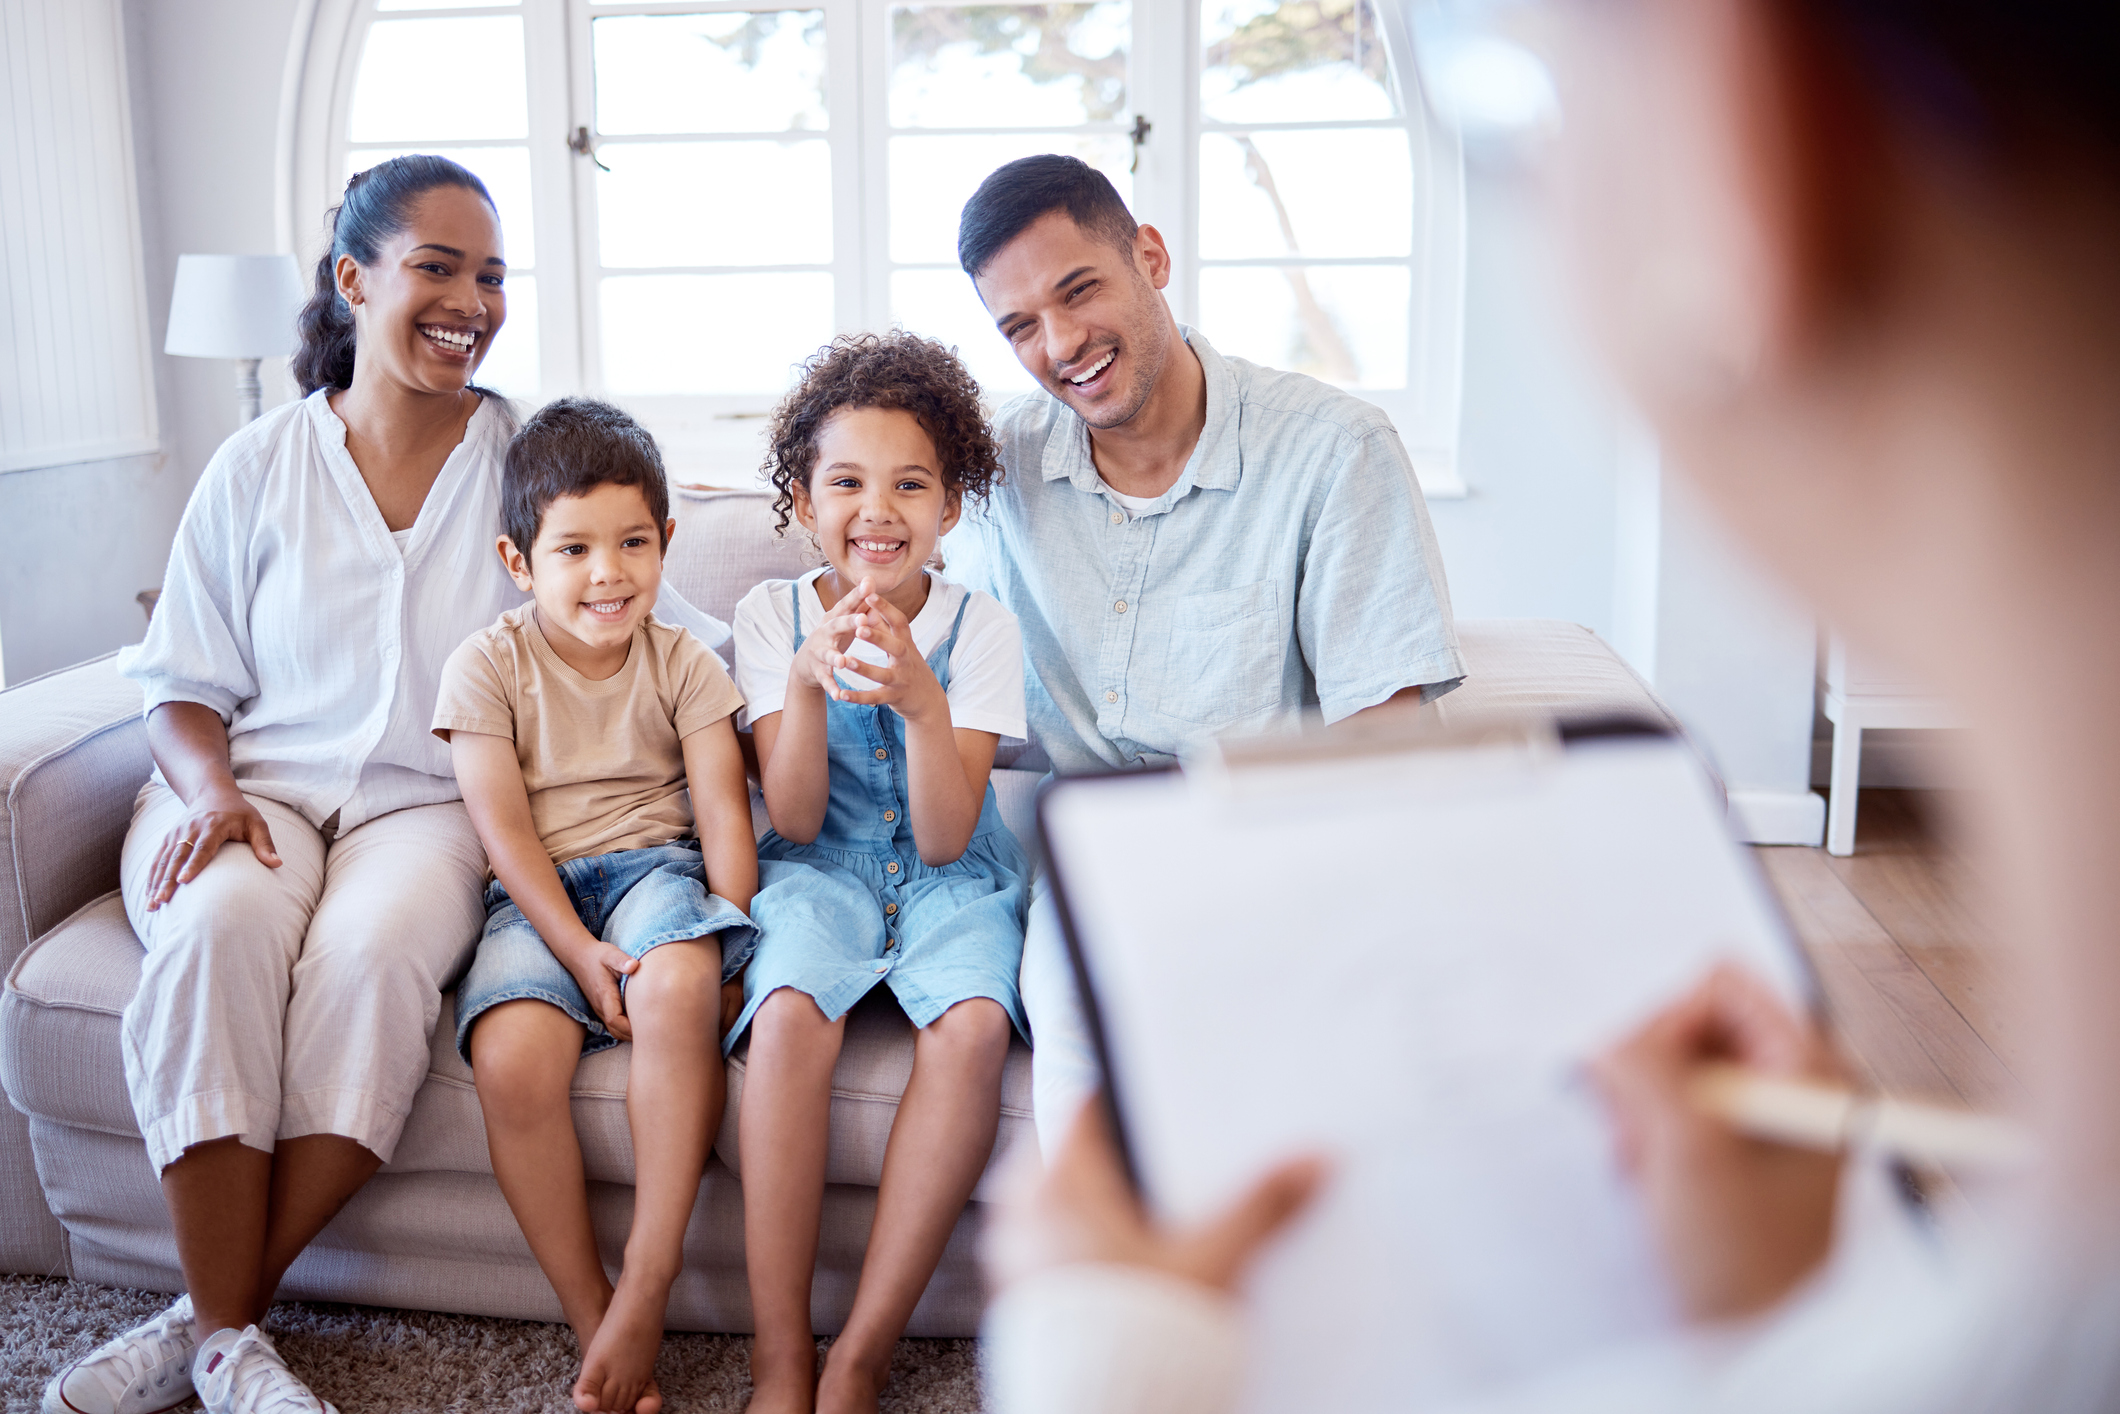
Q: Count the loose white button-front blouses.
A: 1